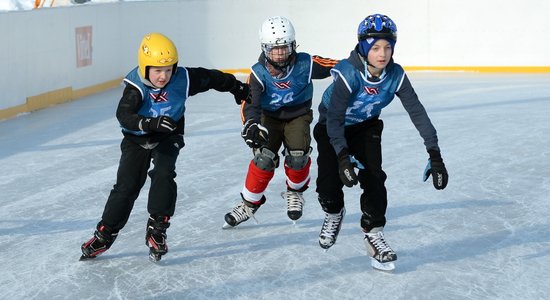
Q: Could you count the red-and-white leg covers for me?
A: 2